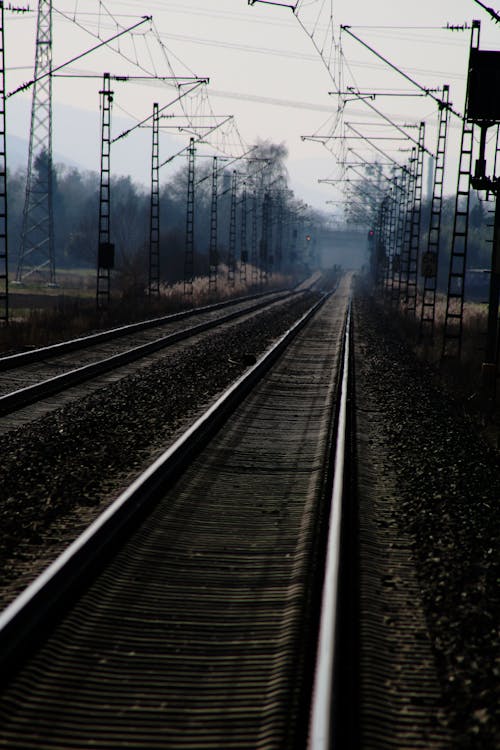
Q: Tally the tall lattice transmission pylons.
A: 1